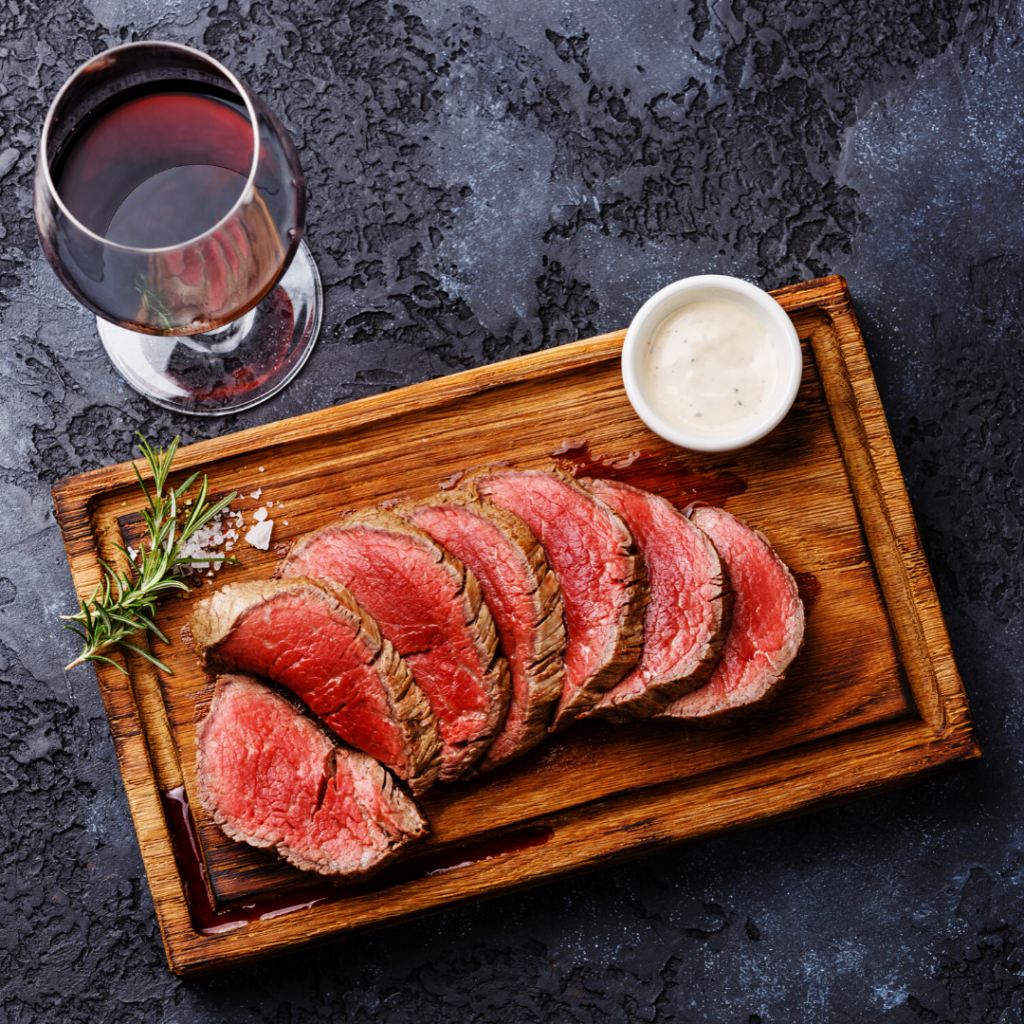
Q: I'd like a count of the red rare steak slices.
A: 7